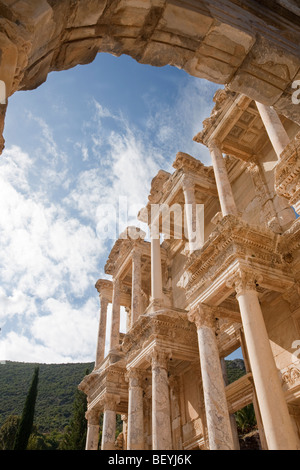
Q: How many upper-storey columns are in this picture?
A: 7